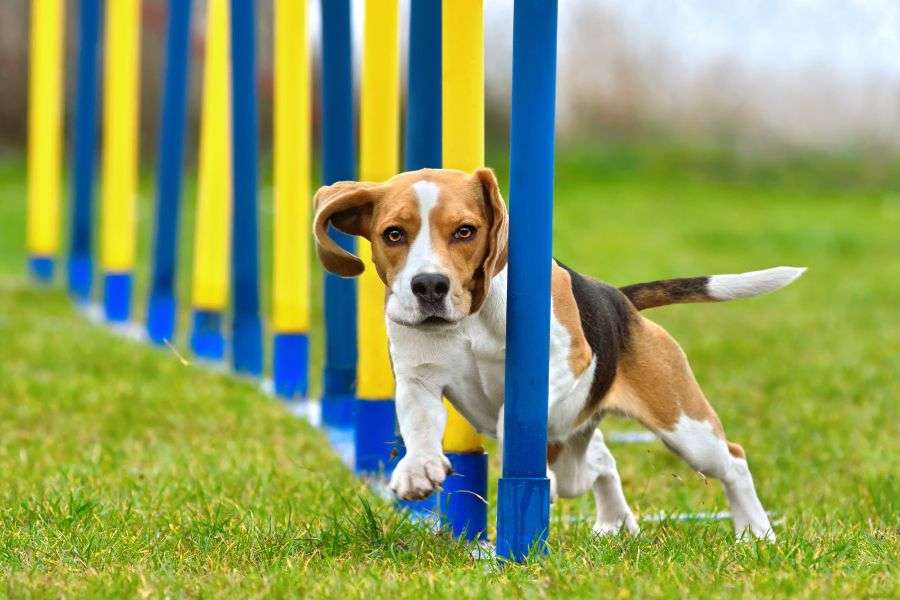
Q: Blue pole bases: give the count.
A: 12